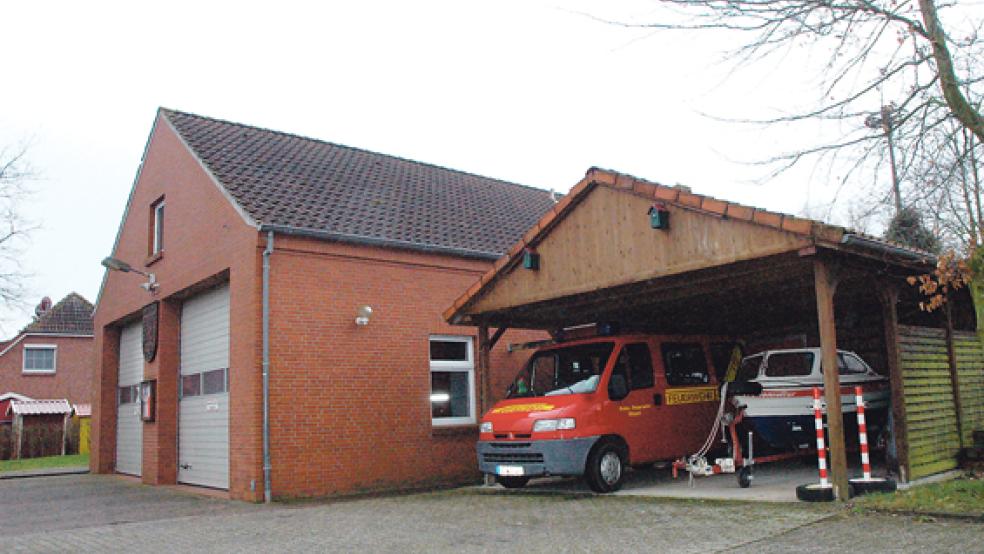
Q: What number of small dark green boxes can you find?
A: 2